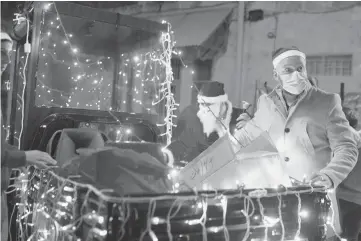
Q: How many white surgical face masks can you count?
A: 1